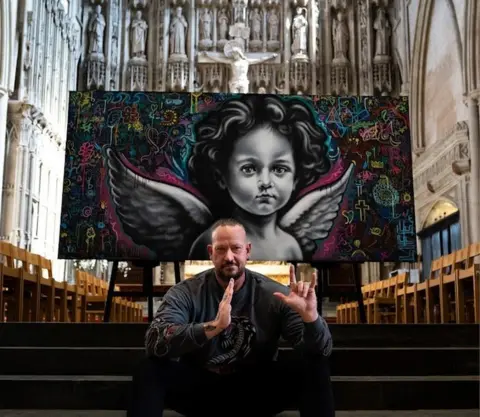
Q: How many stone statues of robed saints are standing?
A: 10